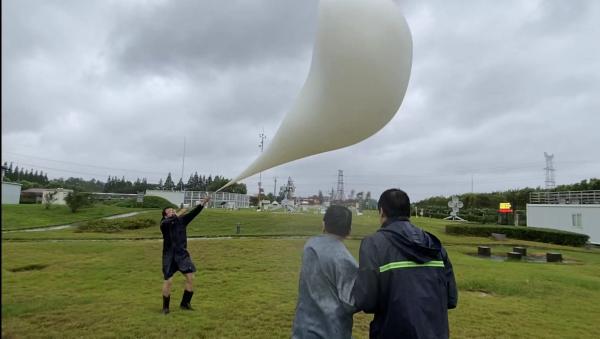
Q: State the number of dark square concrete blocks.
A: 4